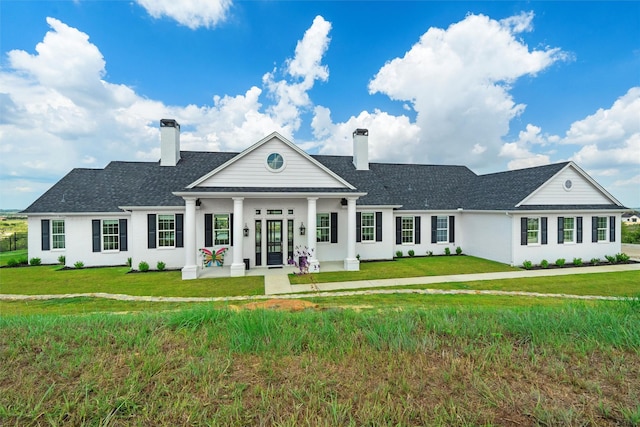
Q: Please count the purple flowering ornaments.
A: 1